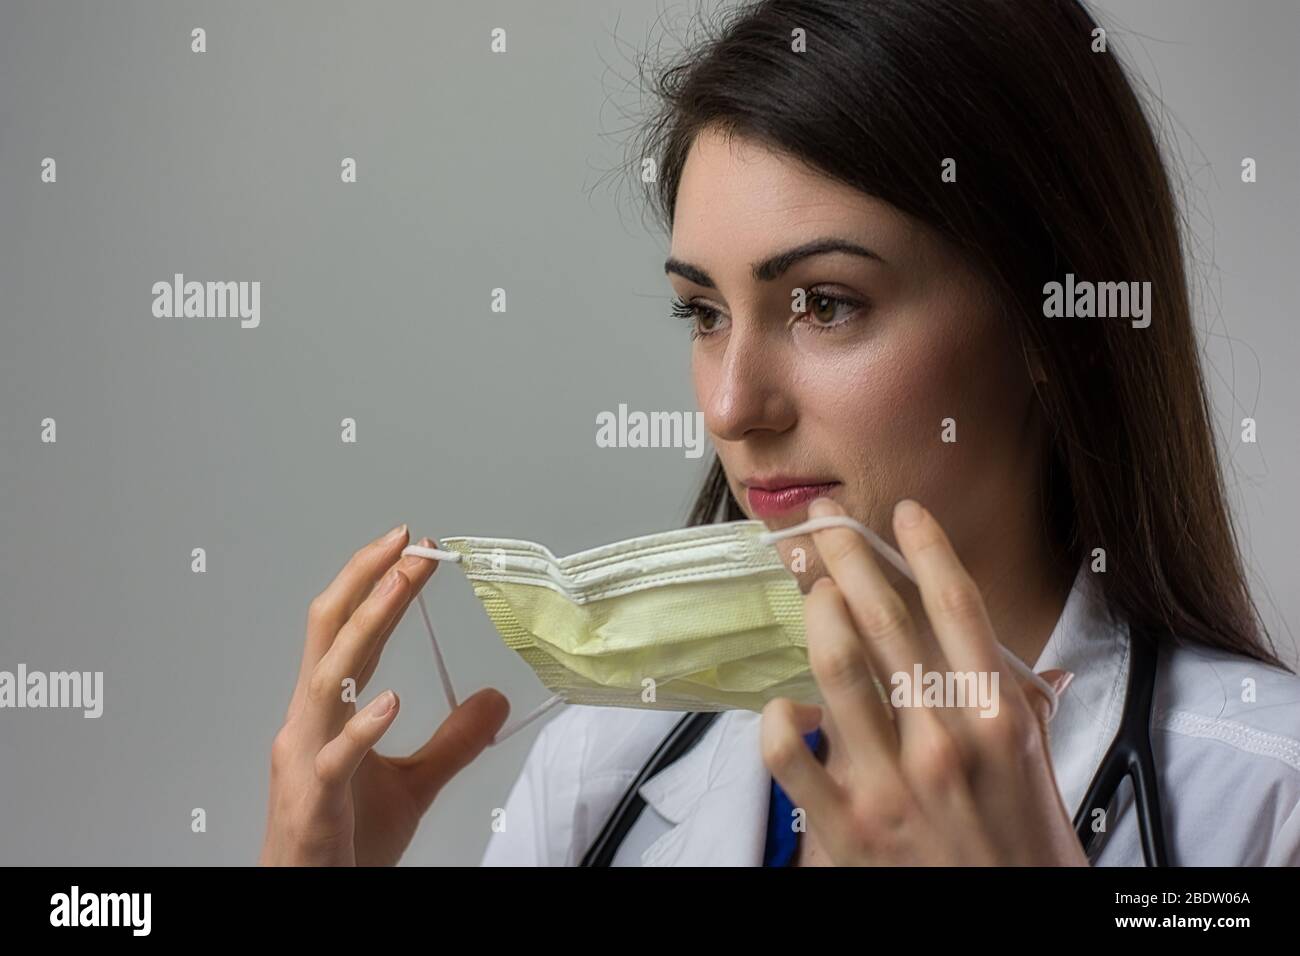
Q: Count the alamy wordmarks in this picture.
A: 6